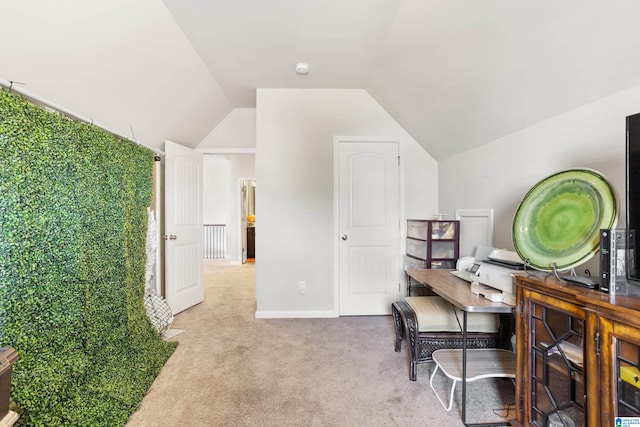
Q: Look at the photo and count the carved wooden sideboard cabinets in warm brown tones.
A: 1